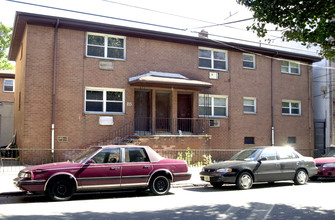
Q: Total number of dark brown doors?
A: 3